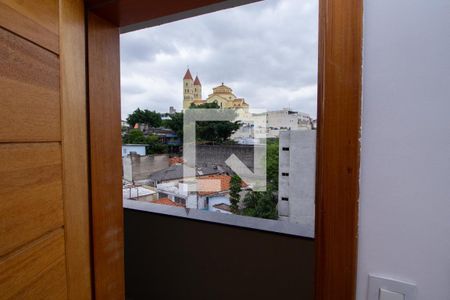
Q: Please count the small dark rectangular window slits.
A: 3